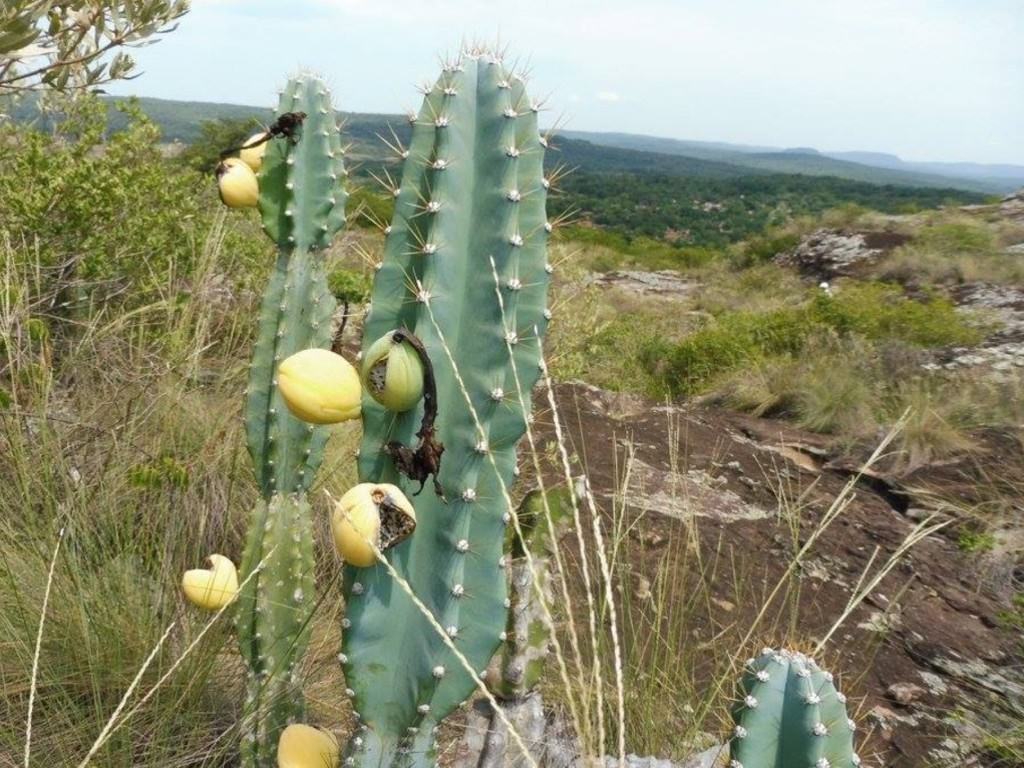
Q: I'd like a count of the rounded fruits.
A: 7